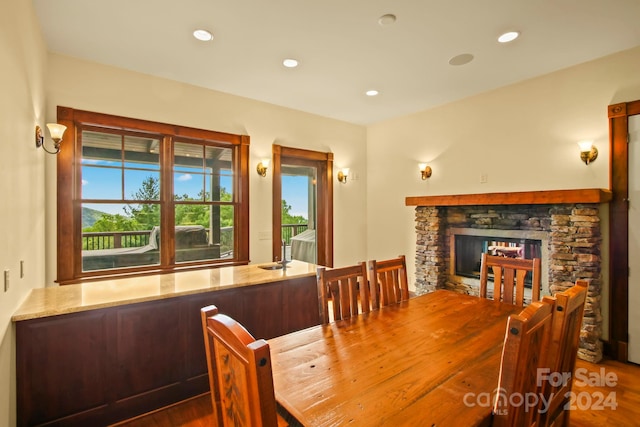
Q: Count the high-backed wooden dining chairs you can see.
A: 6